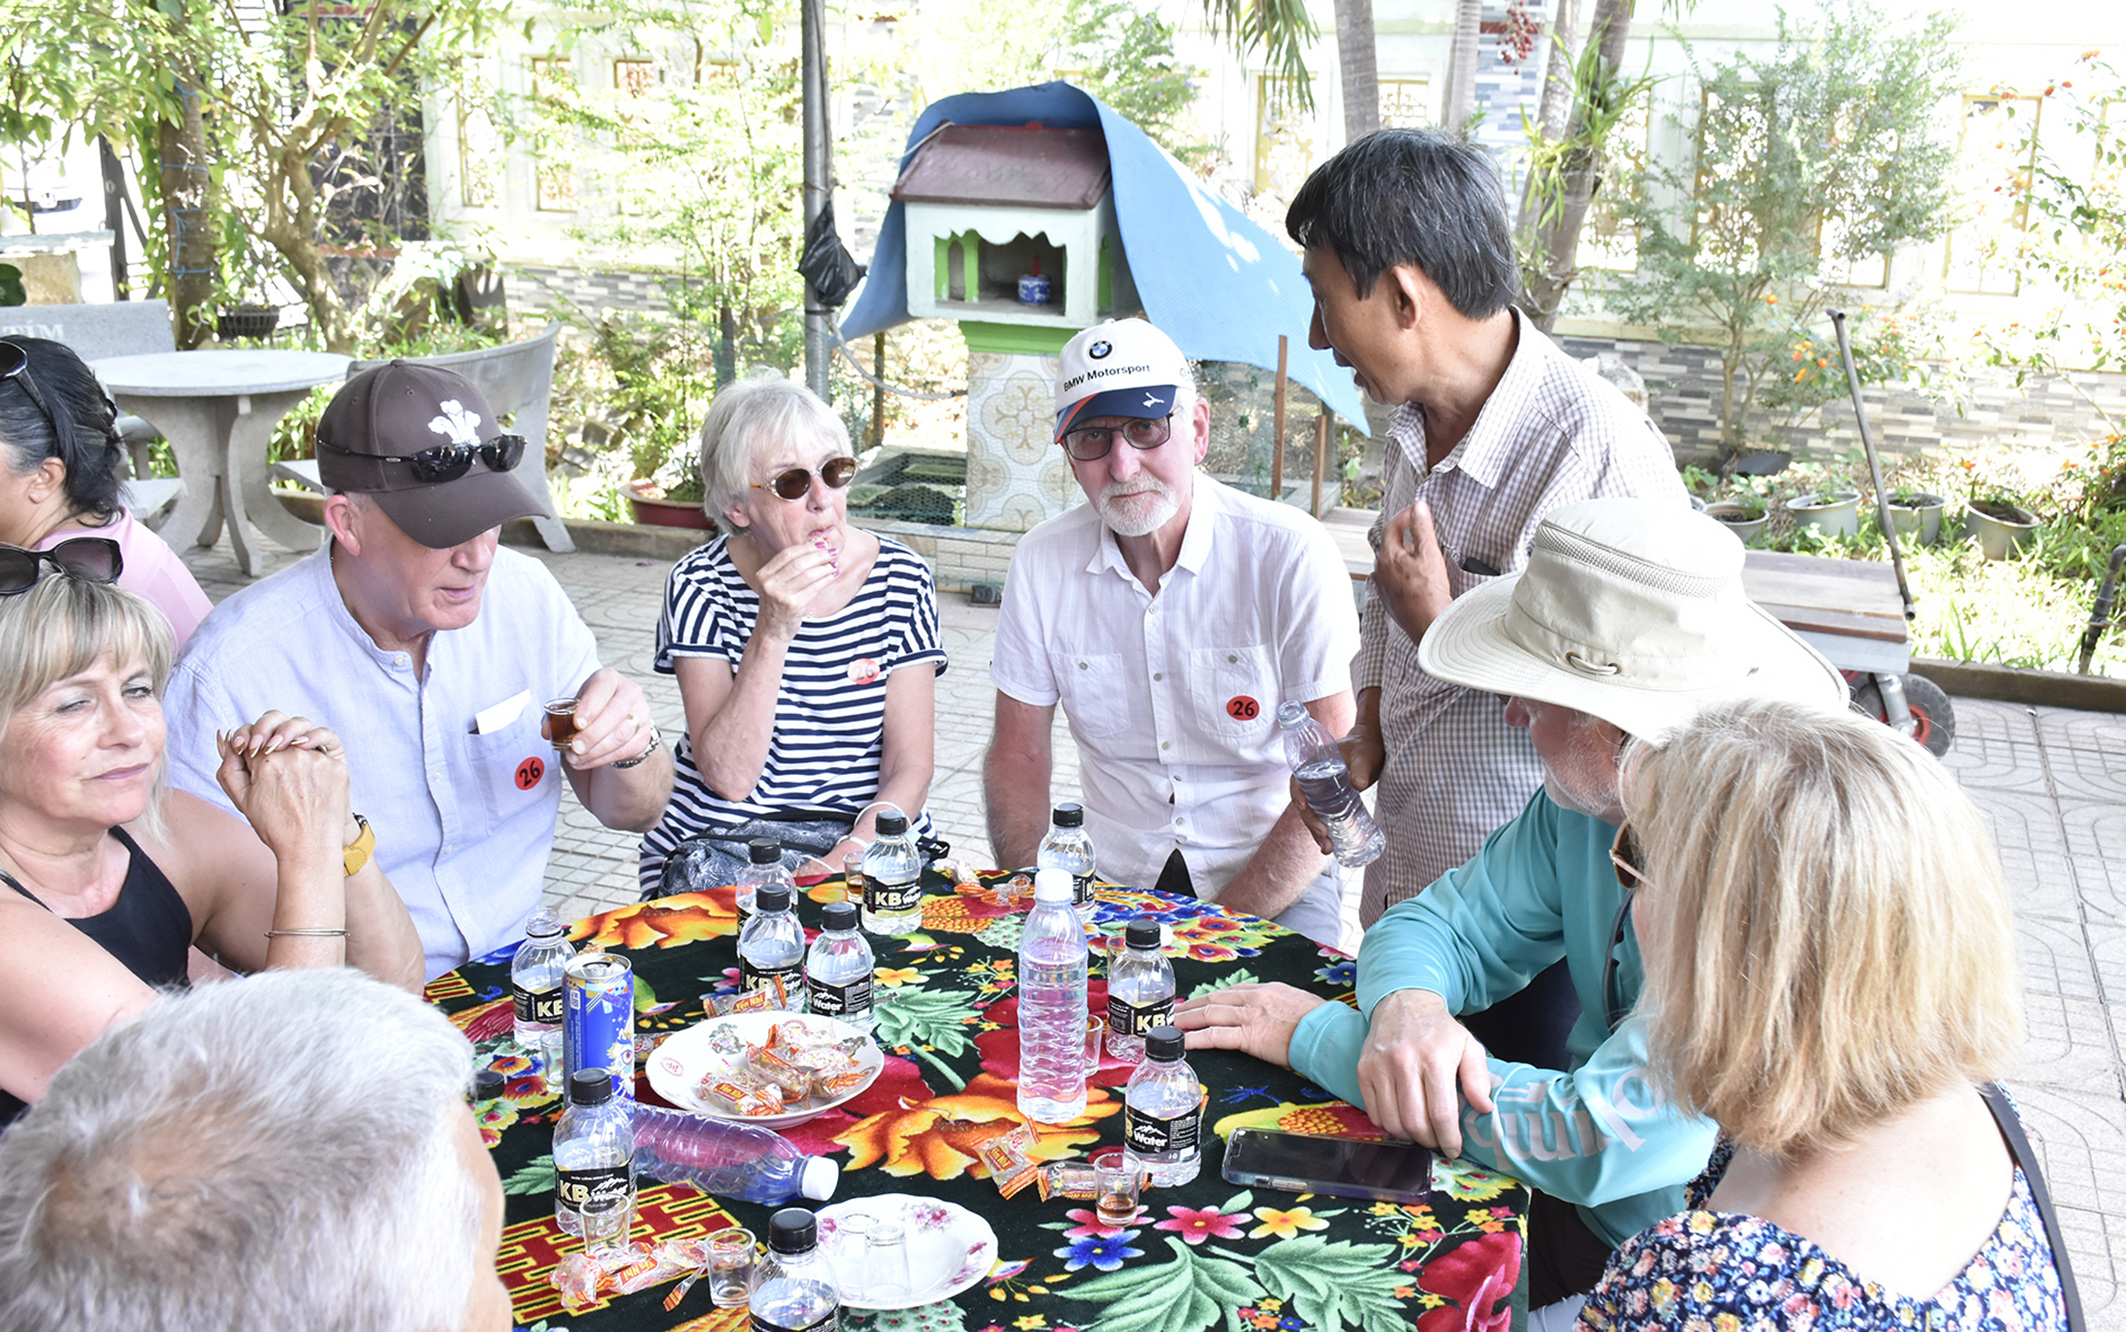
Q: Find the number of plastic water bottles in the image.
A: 13